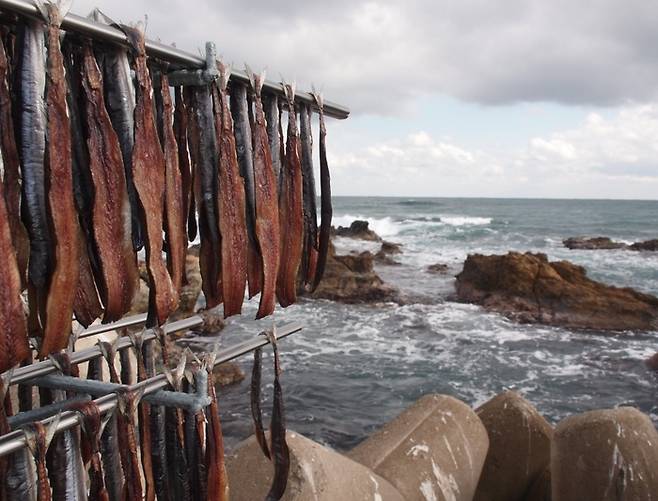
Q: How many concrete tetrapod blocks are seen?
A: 4